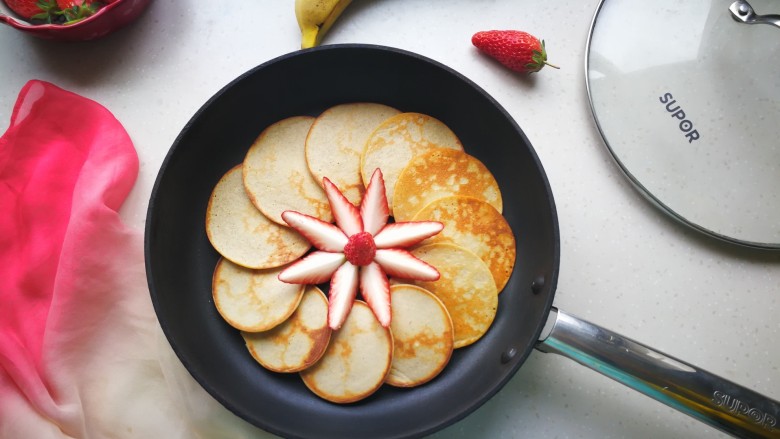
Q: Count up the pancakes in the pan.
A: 11